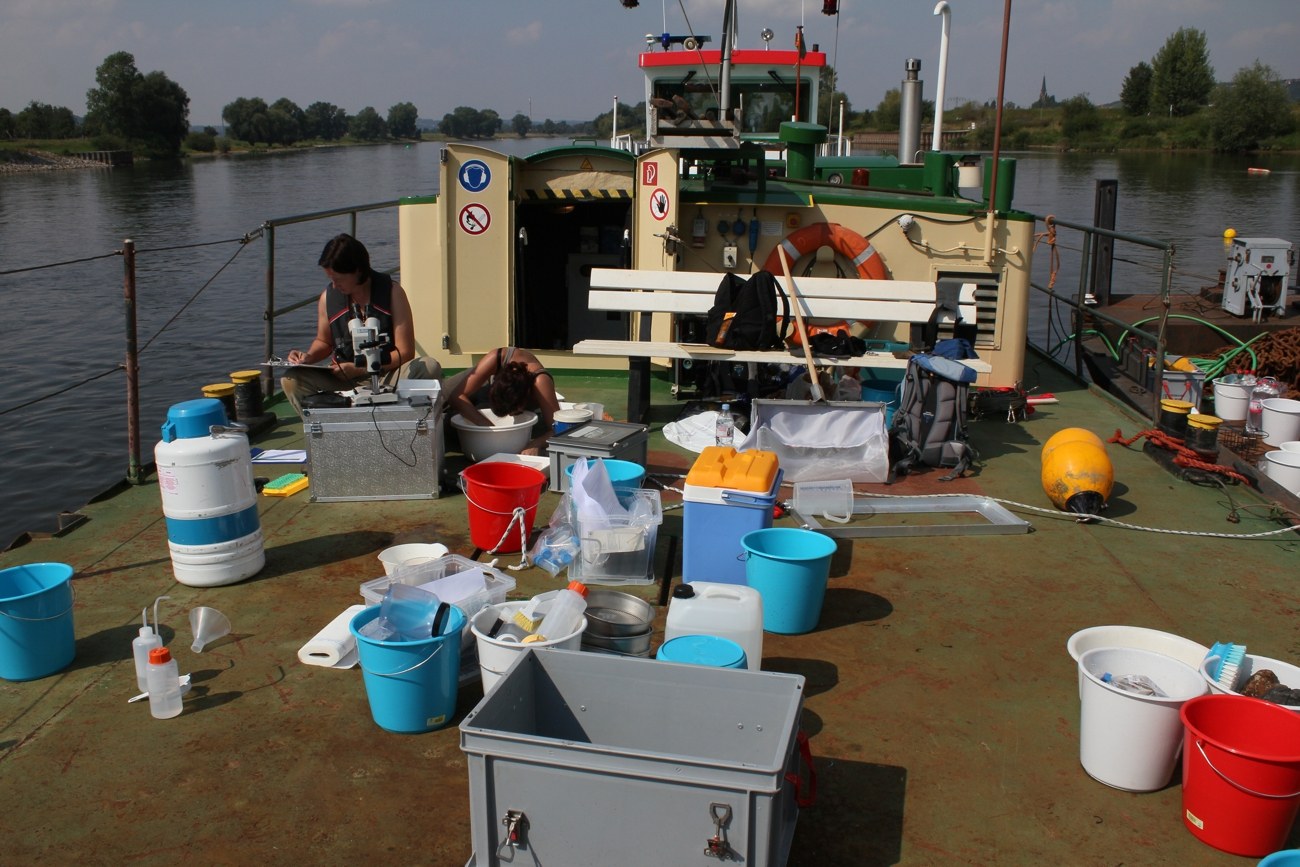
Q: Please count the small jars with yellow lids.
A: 4